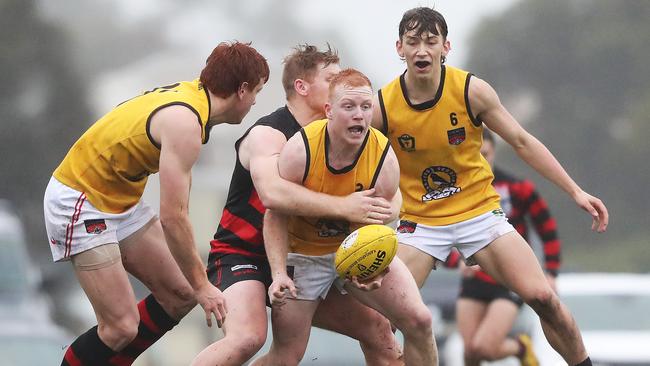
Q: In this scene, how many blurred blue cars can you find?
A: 0